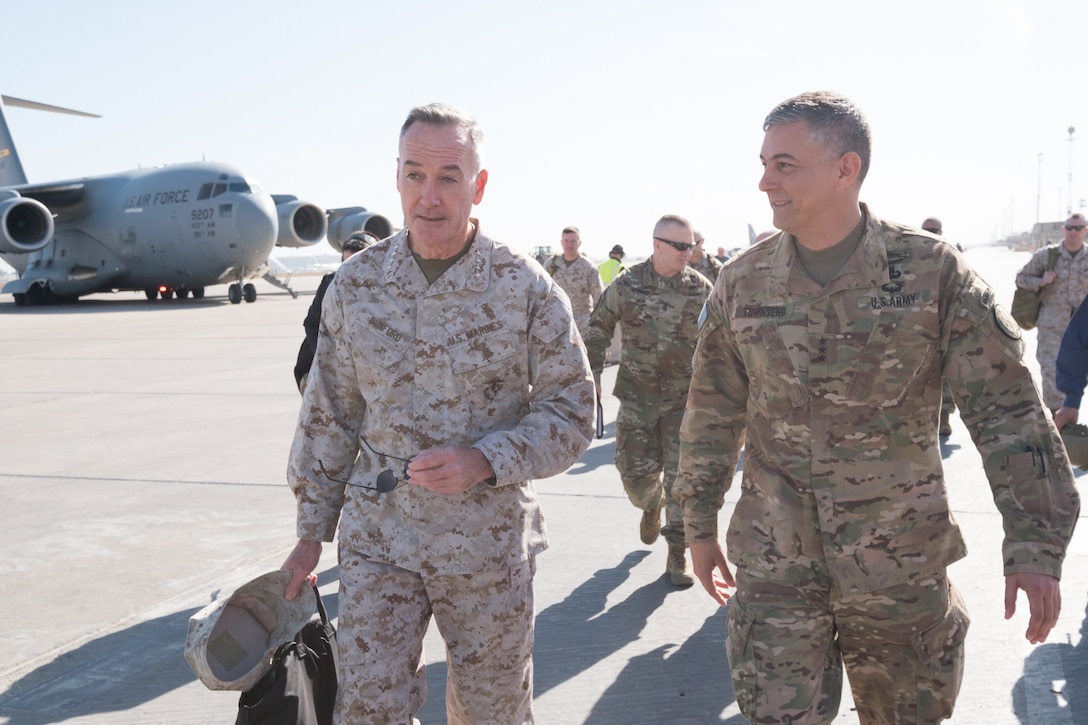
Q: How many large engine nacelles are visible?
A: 3